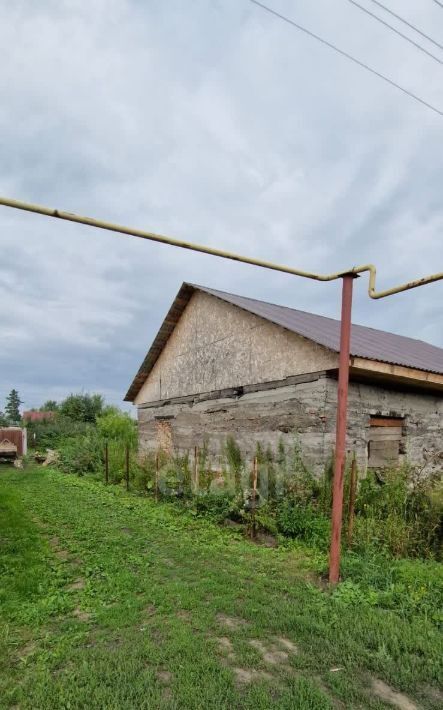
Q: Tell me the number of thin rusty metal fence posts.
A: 6